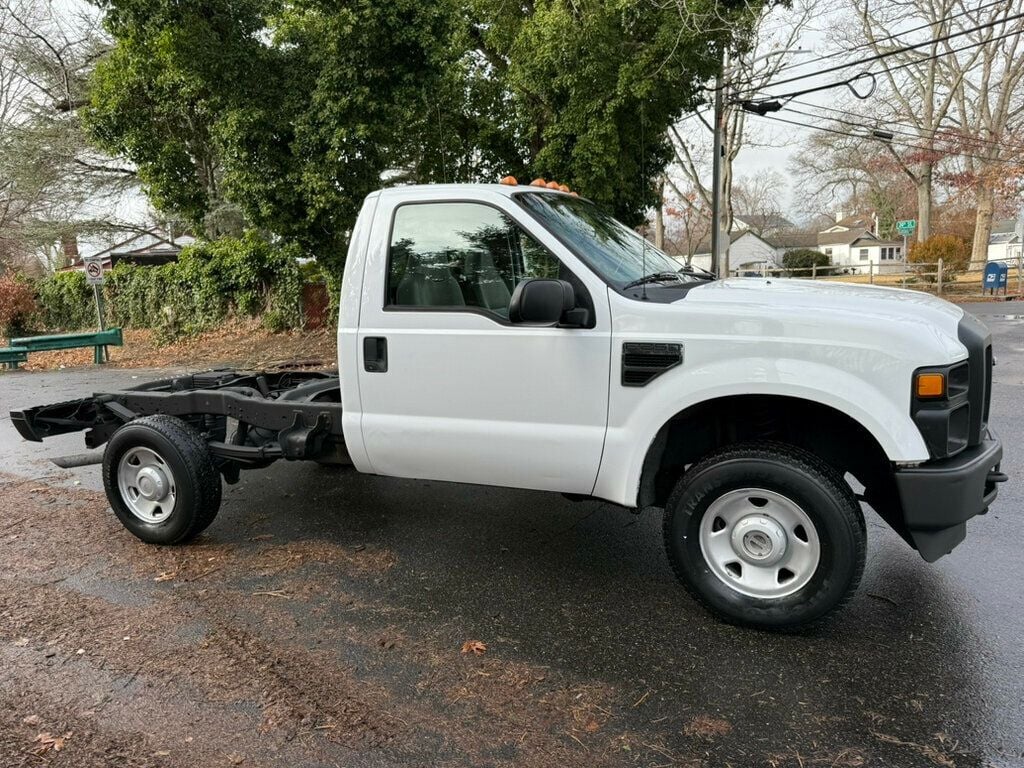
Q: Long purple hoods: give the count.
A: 0